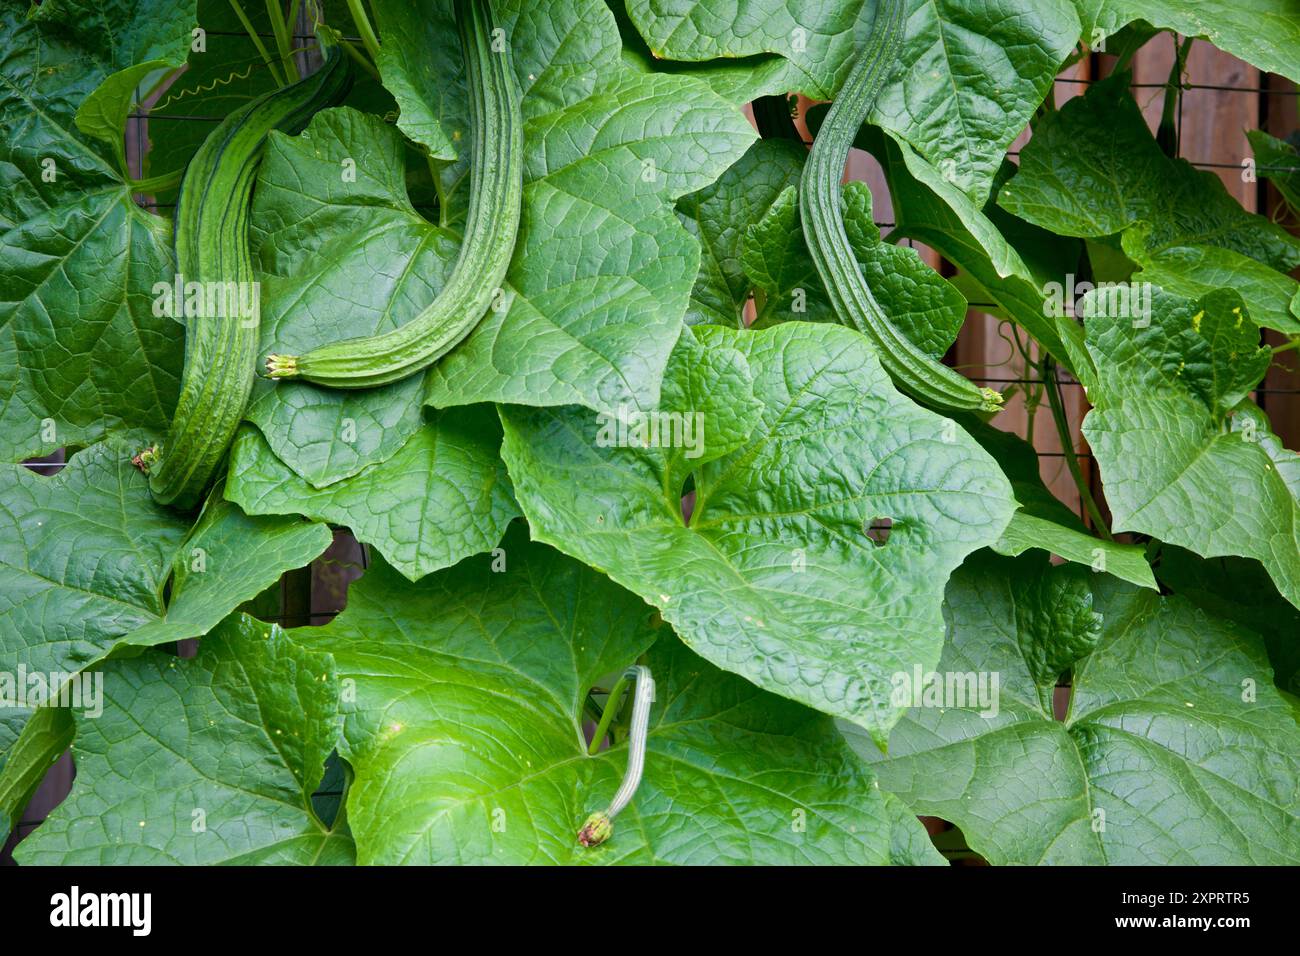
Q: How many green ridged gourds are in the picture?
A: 4